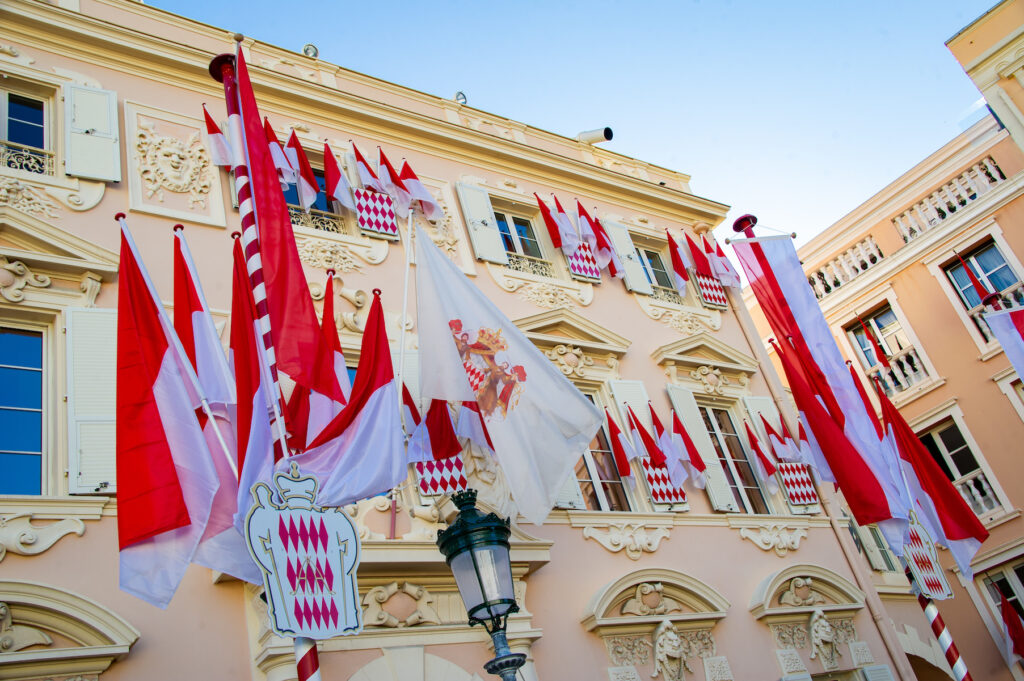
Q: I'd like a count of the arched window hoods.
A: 3